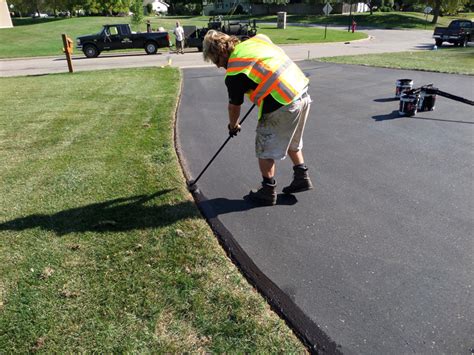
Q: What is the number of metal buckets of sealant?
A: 3